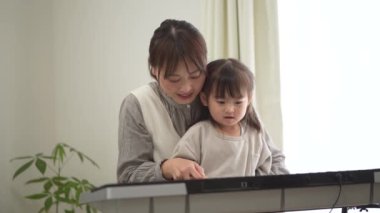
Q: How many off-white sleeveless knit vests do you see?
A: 1